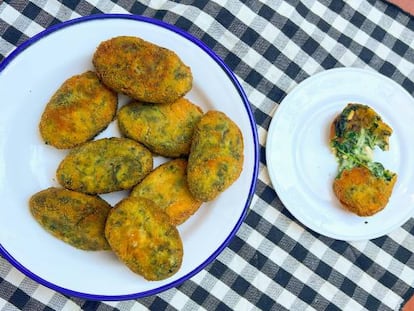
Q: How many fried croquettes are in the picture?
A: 9